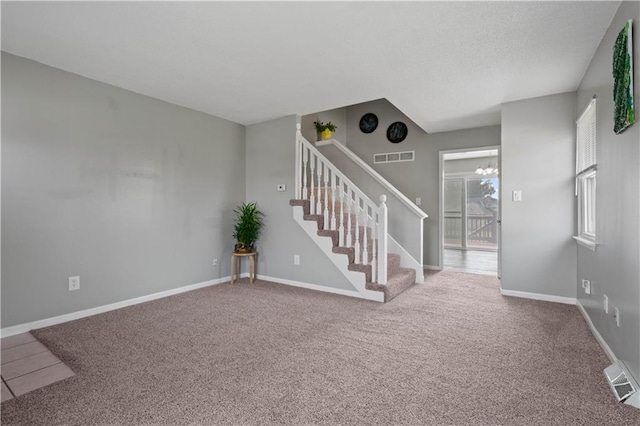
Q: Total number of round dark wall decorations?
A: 2